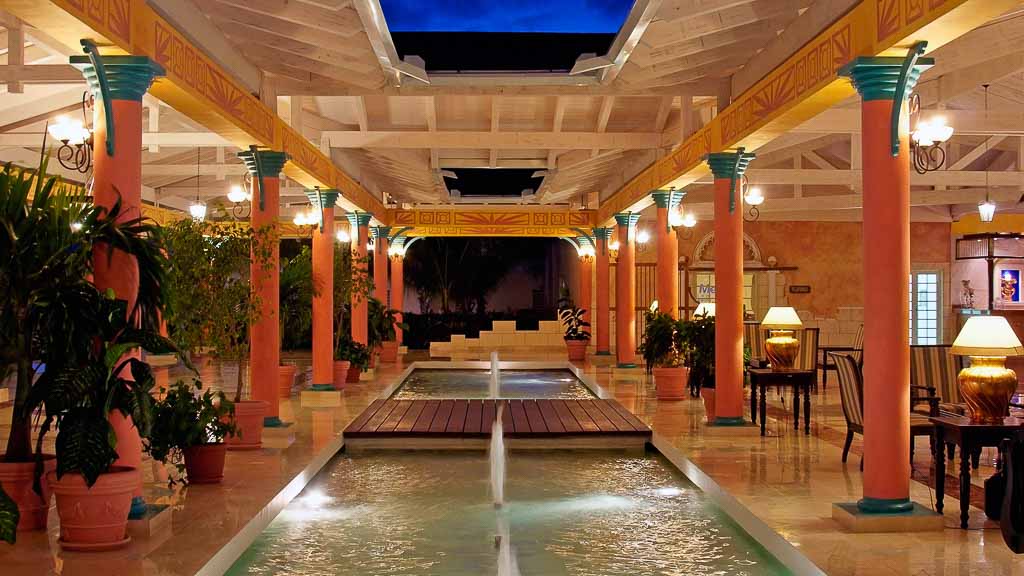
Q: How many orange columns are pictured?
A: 12